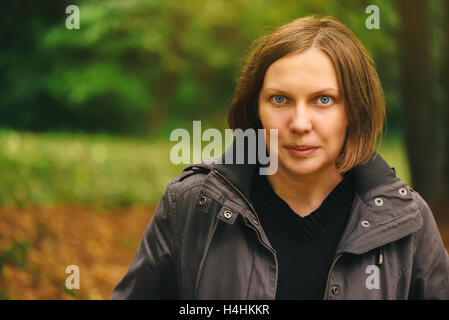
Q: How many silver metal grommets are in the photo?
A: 6